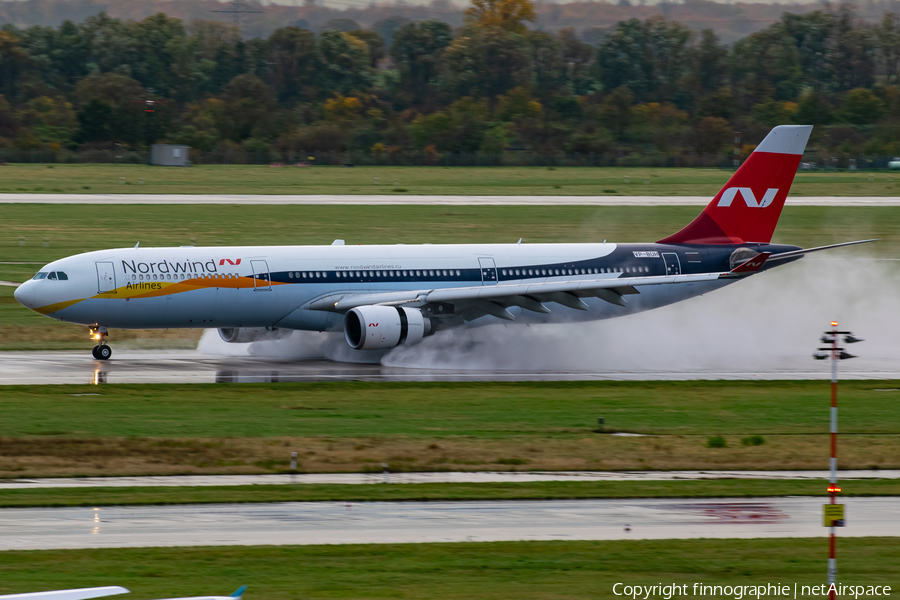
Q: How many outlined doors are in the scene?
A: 4